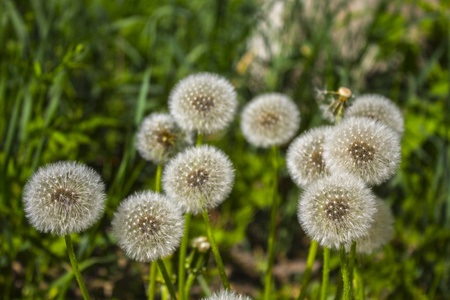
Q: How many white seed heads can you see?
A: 12